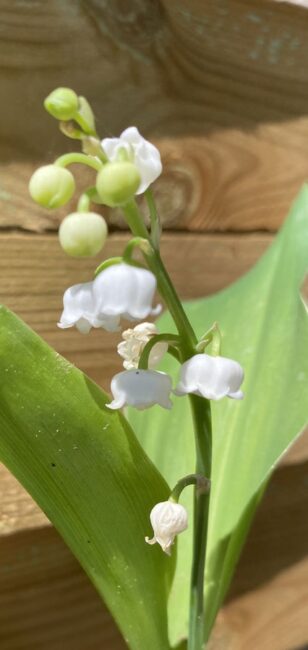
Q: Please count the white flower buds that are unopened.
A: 4